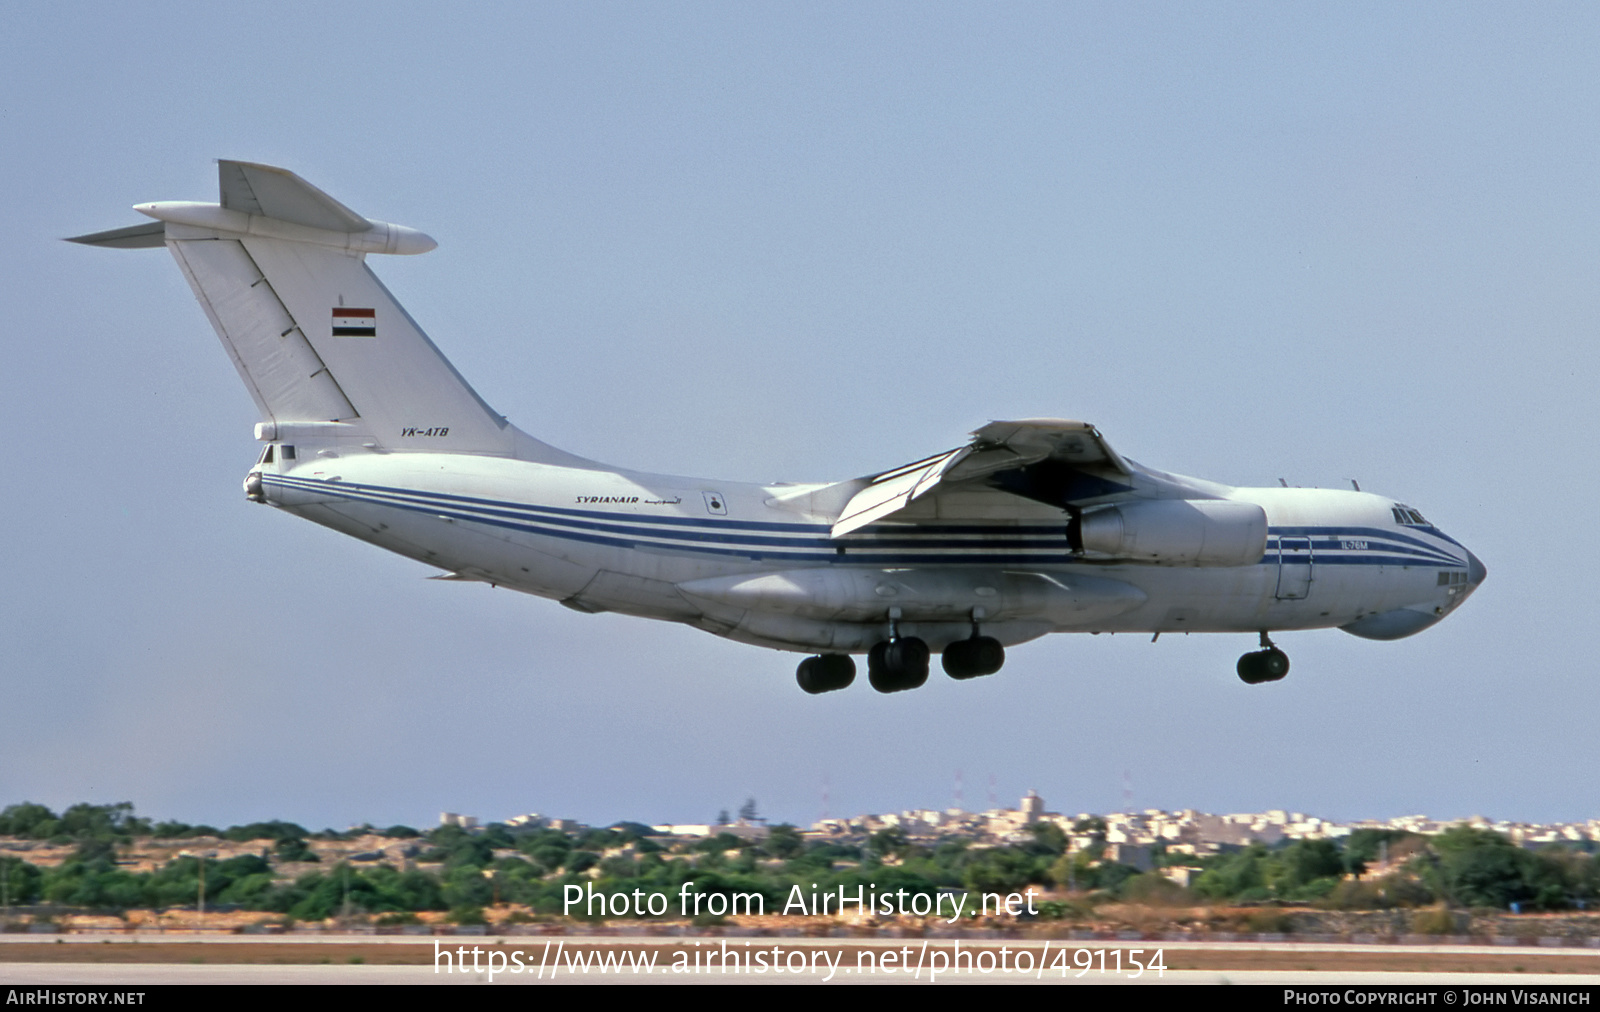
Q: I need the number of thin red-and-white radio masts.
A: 4